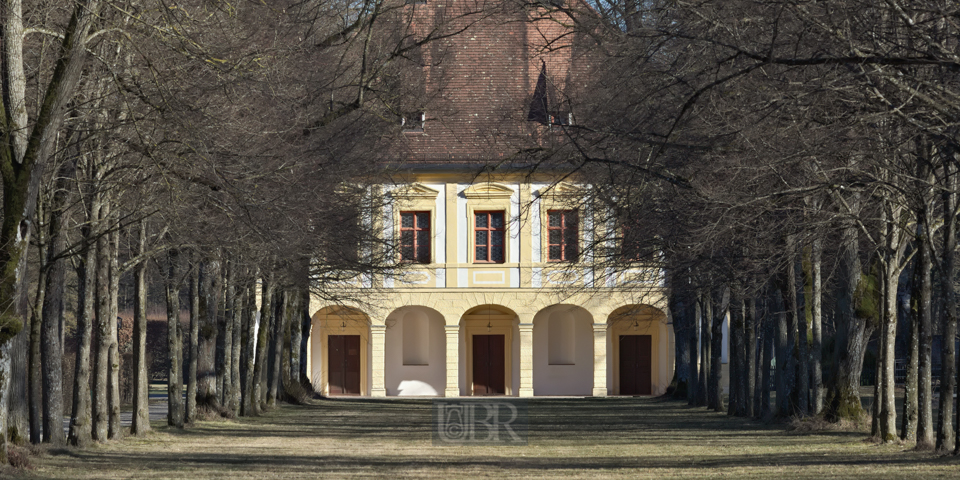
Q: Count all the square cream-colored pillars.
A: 4